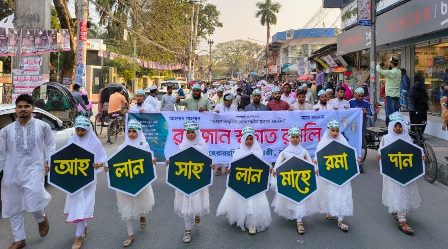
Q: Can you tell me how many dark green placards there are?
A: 7